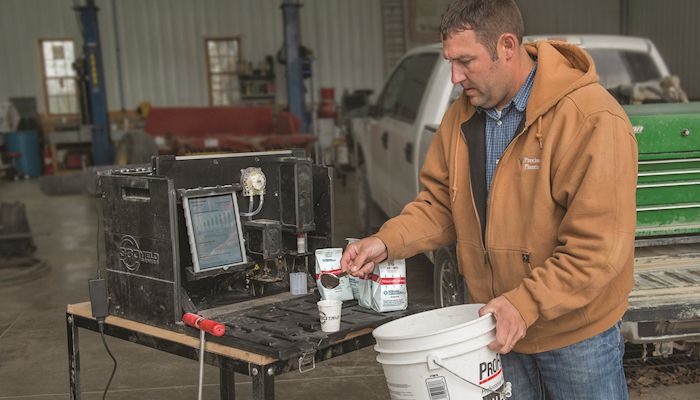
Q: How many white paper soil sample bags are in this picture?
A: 3